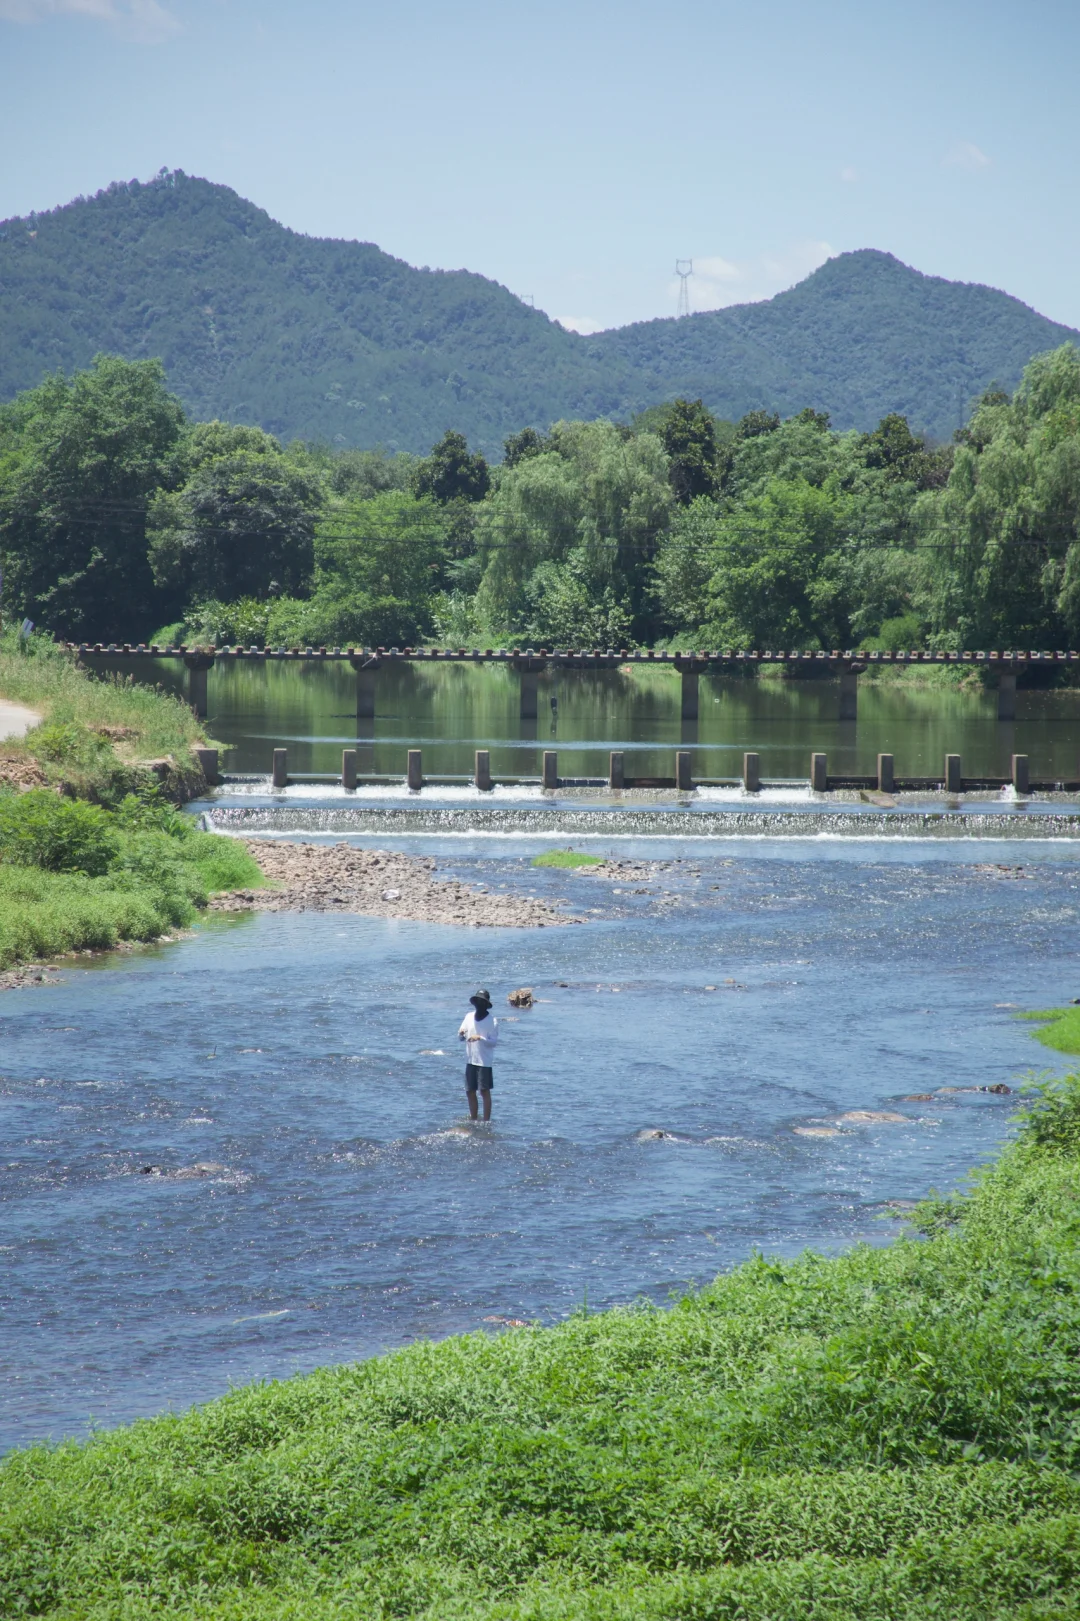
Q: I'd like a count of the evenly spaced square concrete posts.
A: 12